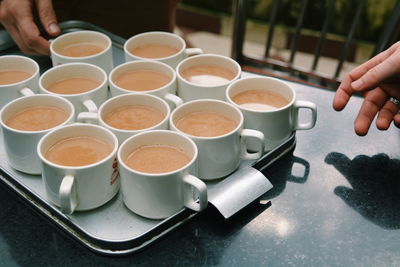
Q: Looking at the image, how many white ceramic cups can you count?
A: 12